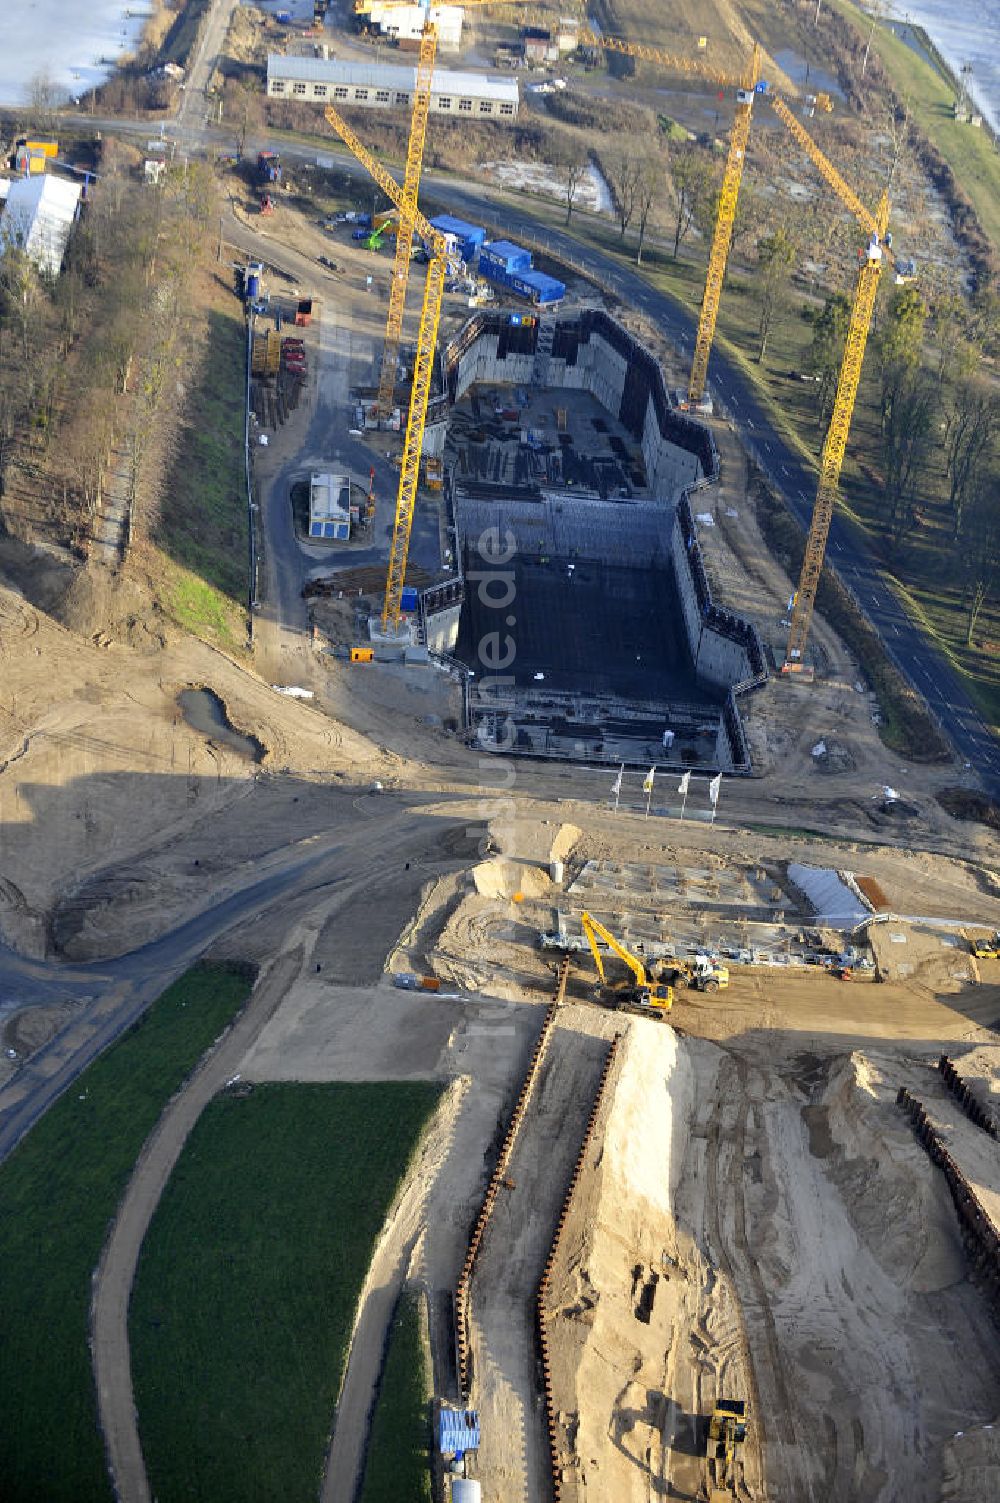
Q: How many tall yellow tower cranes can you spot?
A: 4